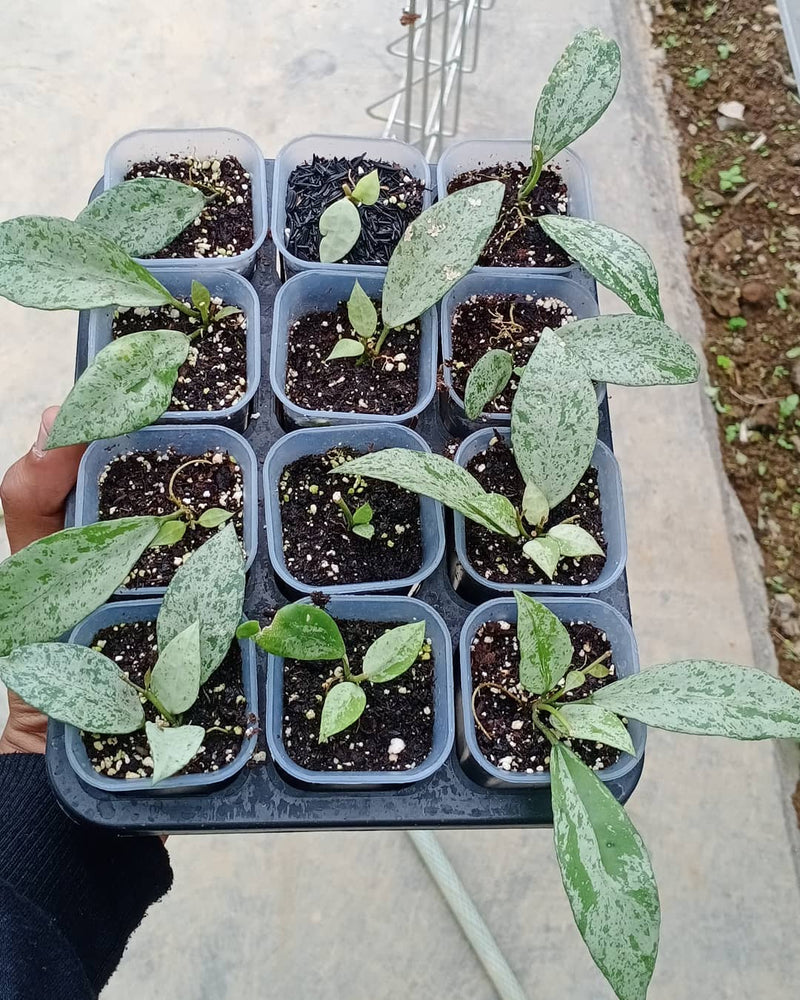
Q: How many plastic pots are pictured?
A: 12